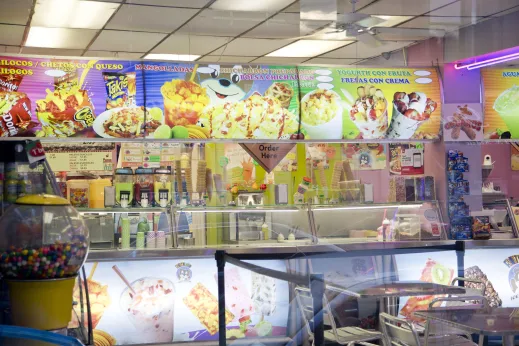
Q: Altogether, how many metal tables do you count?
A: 2